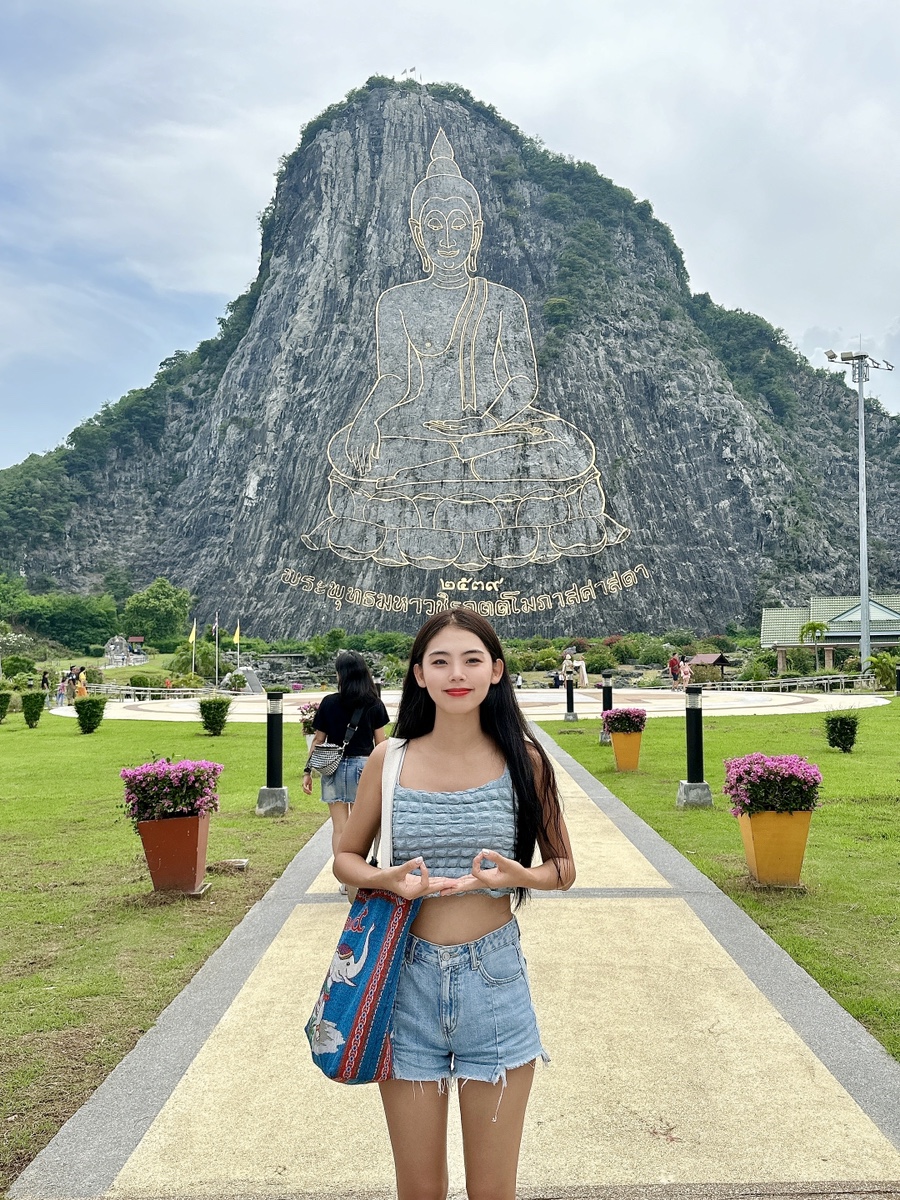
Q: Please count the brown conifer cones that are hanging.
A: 0